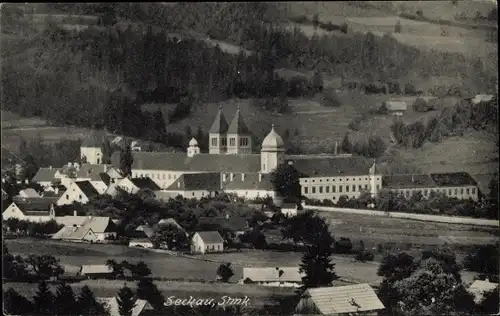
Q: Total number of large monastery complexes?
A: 1